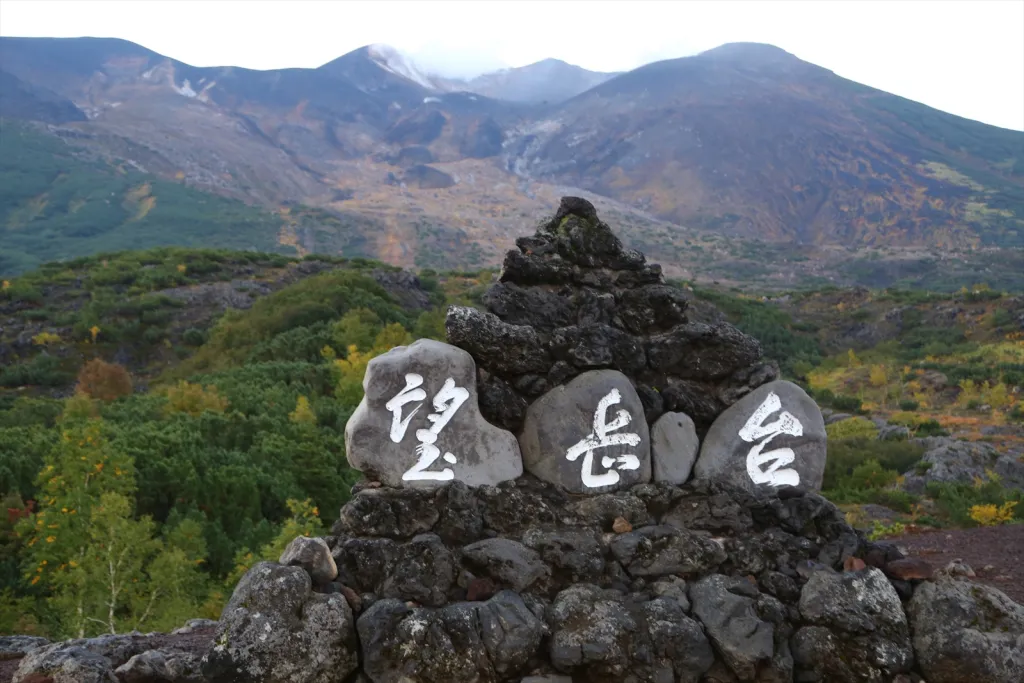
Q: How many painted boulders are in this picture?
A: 3